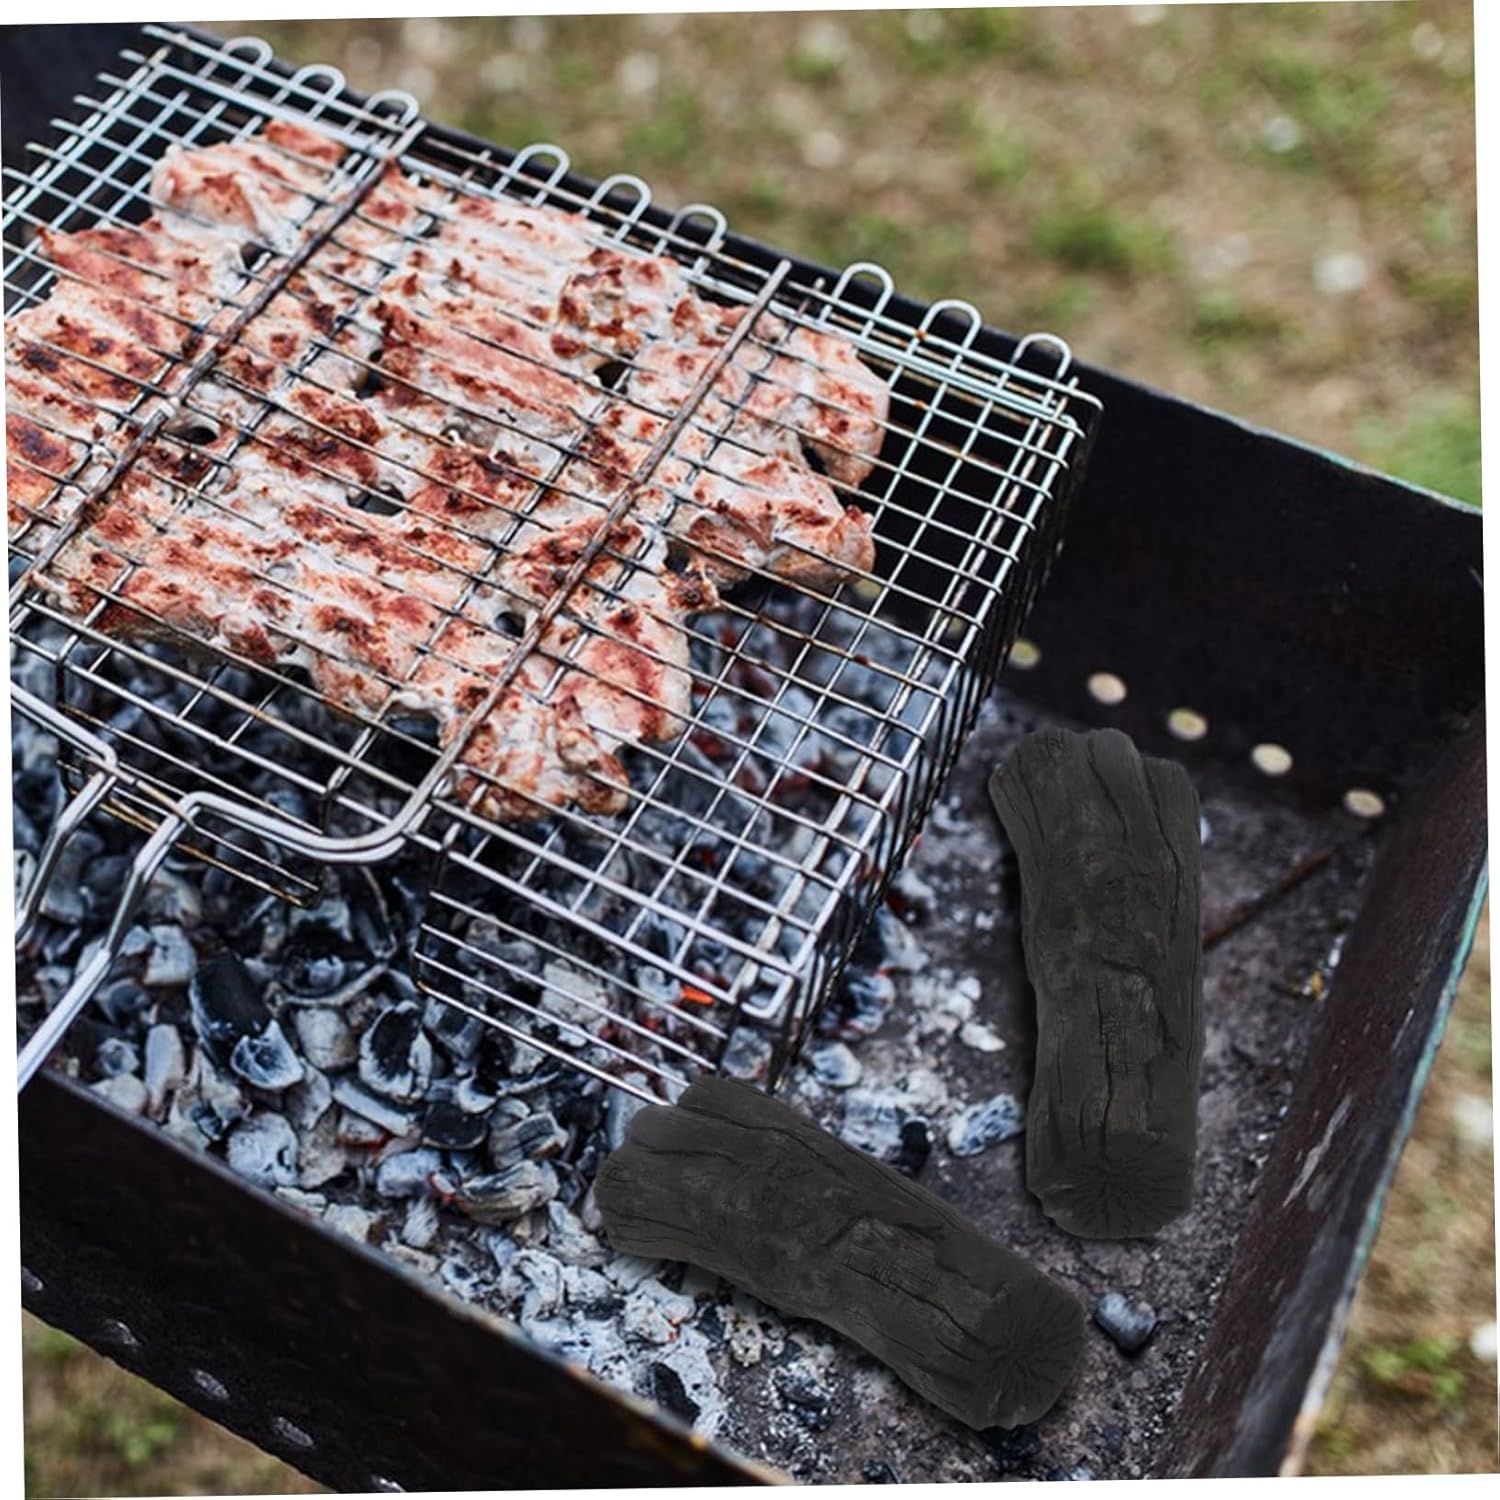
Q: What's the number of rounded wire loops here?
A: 9